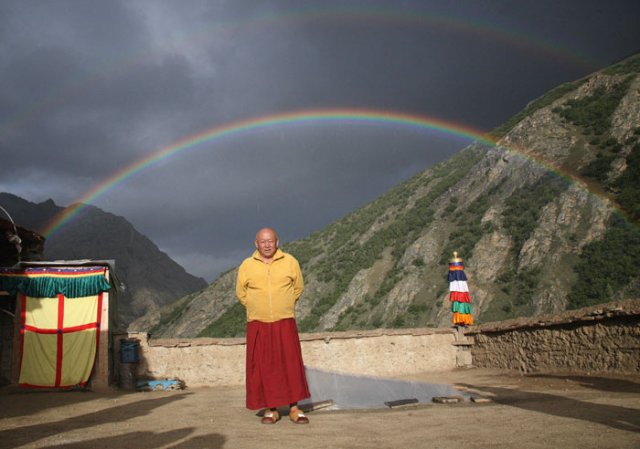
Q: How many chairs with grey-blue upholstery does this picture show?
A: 0